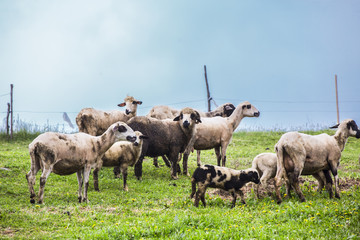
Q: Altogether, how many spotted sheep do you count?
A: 1